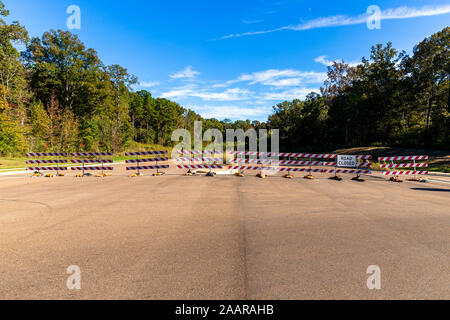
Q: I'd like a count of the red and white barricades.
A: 8